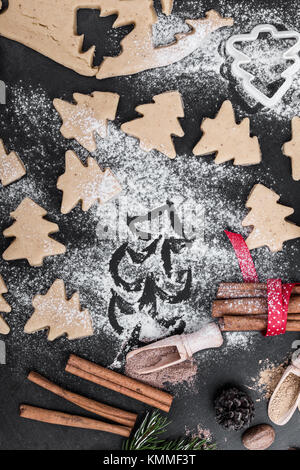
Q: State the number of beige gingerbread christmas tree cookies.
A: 10